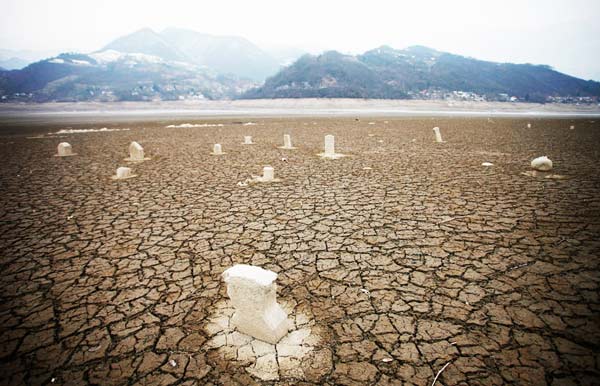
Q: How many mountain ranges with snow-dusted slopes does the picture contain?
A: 2